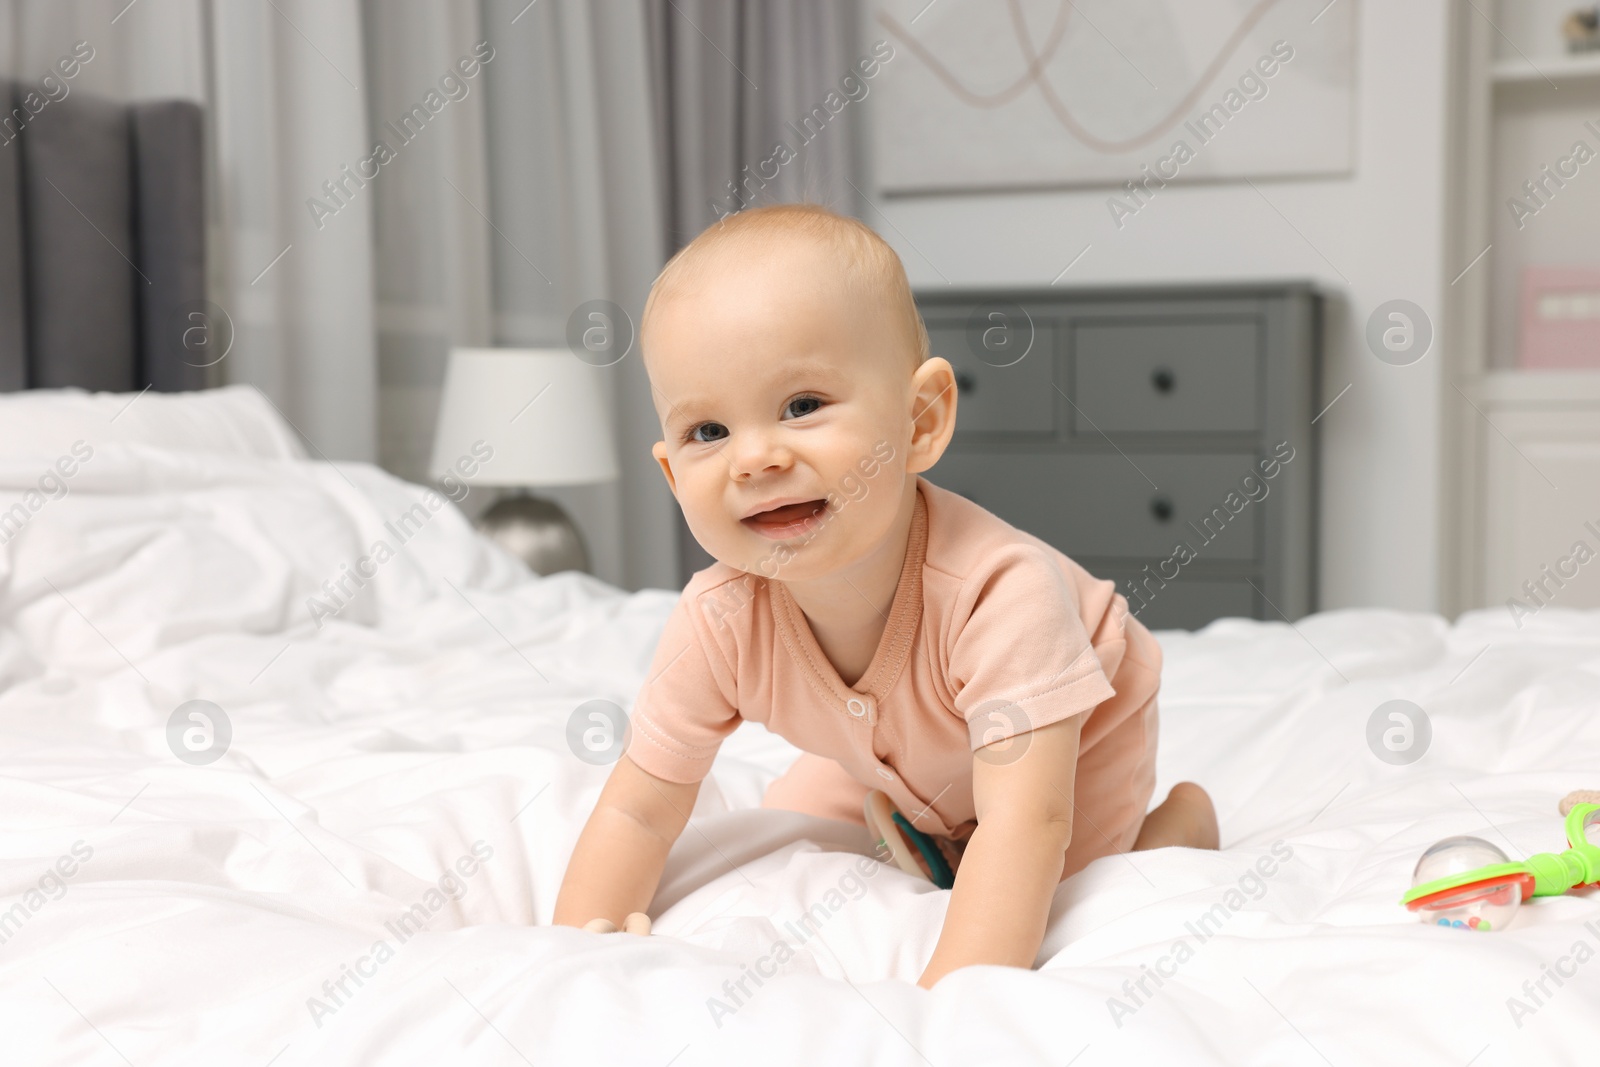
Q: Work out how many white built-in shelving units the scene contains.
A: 1